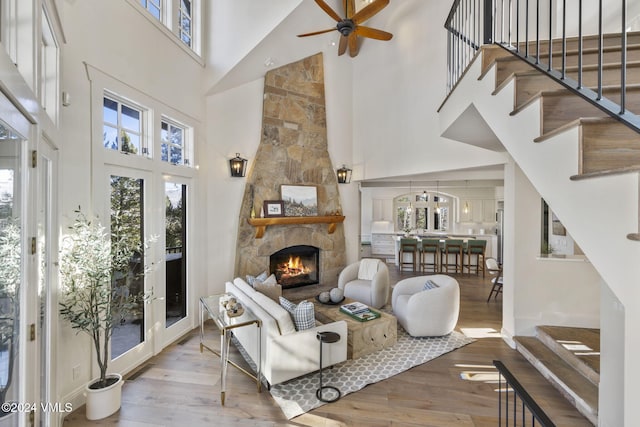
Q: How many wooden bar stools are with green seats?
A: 4